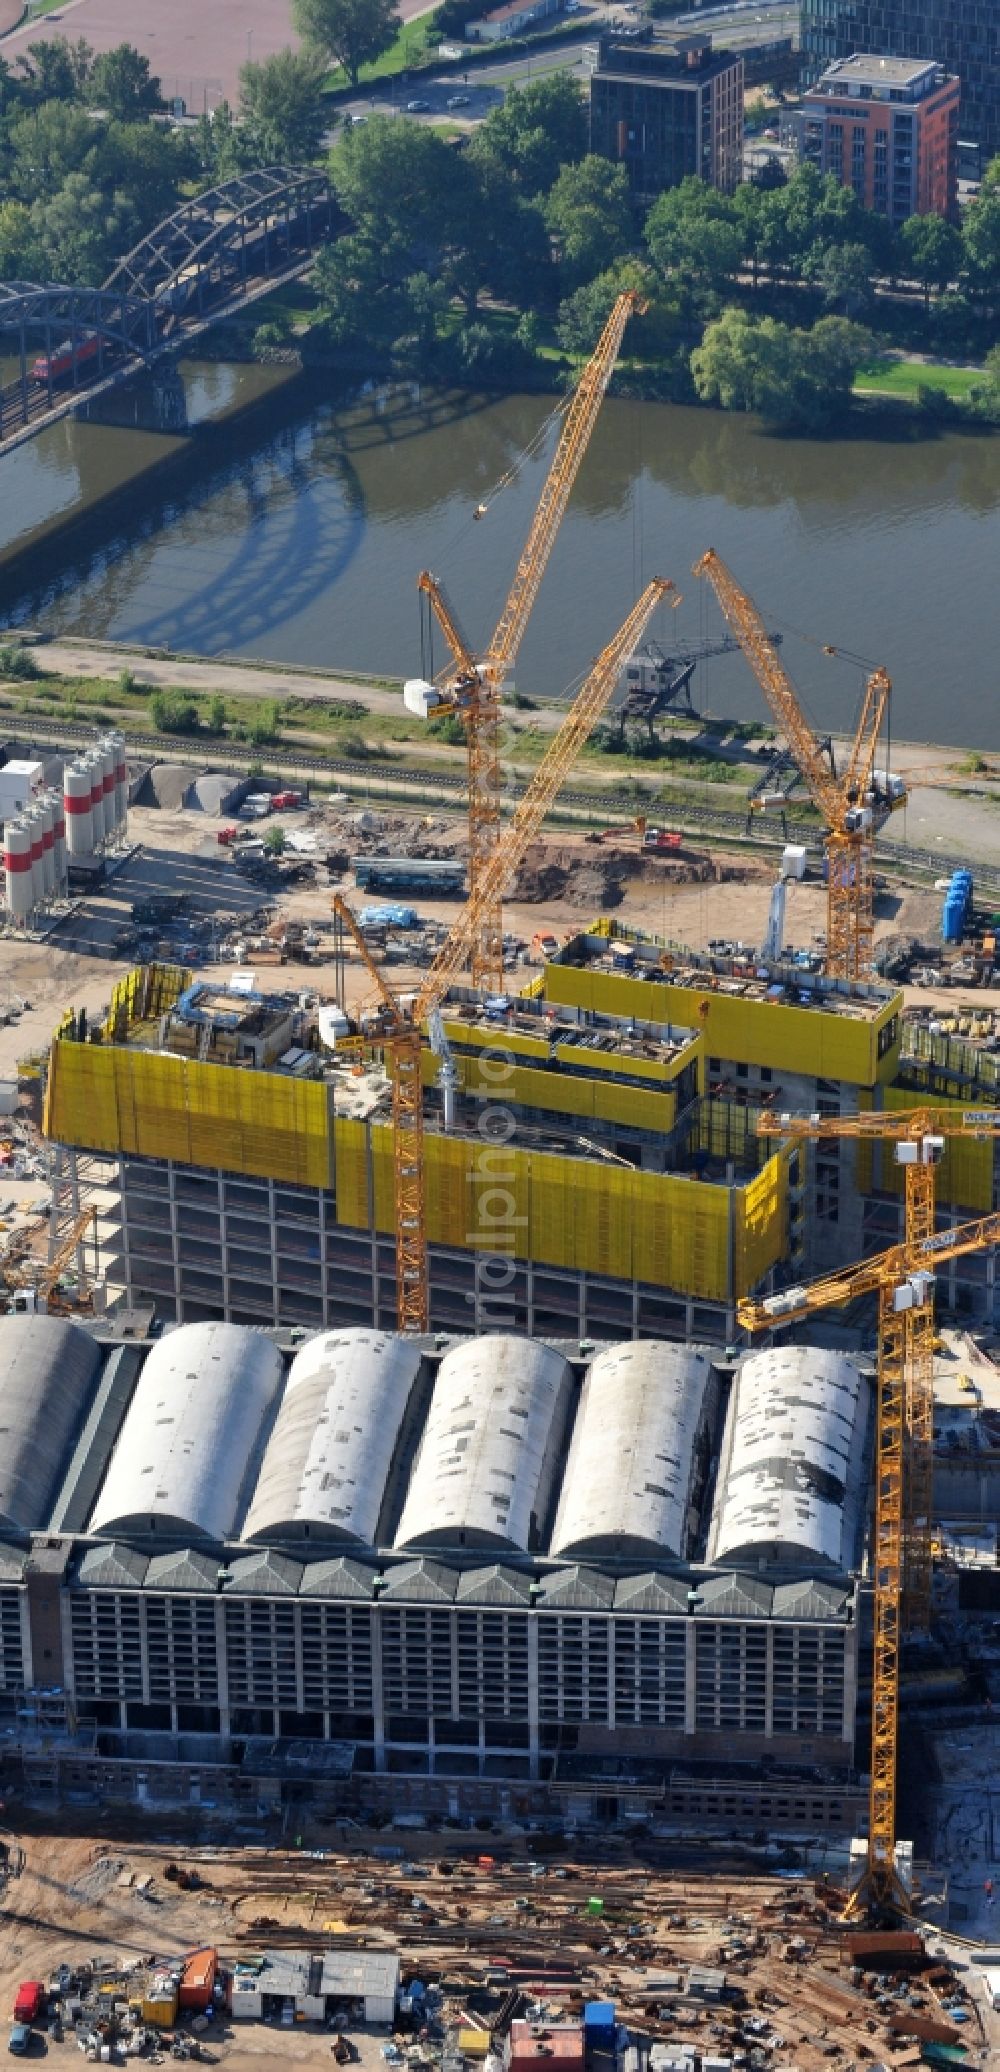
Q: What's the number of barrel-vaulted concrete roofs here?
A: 6